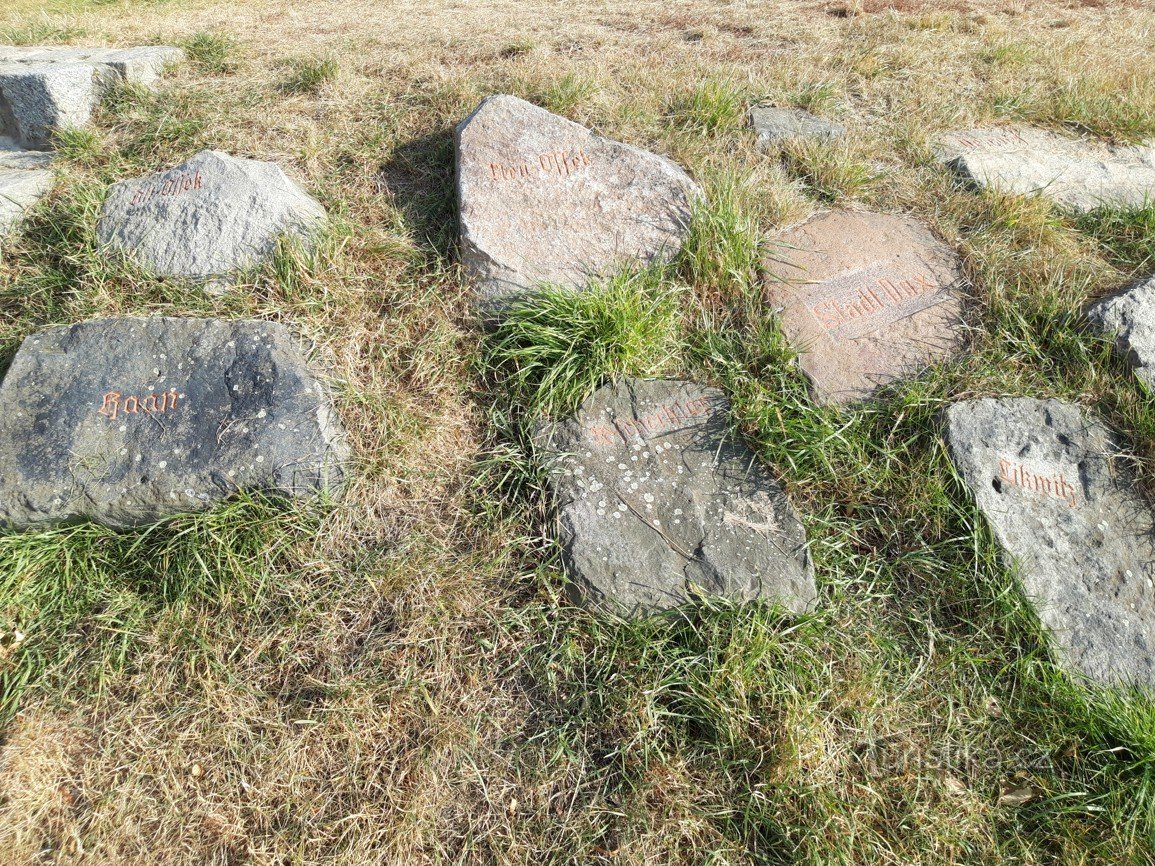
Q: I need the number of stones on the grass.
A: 11